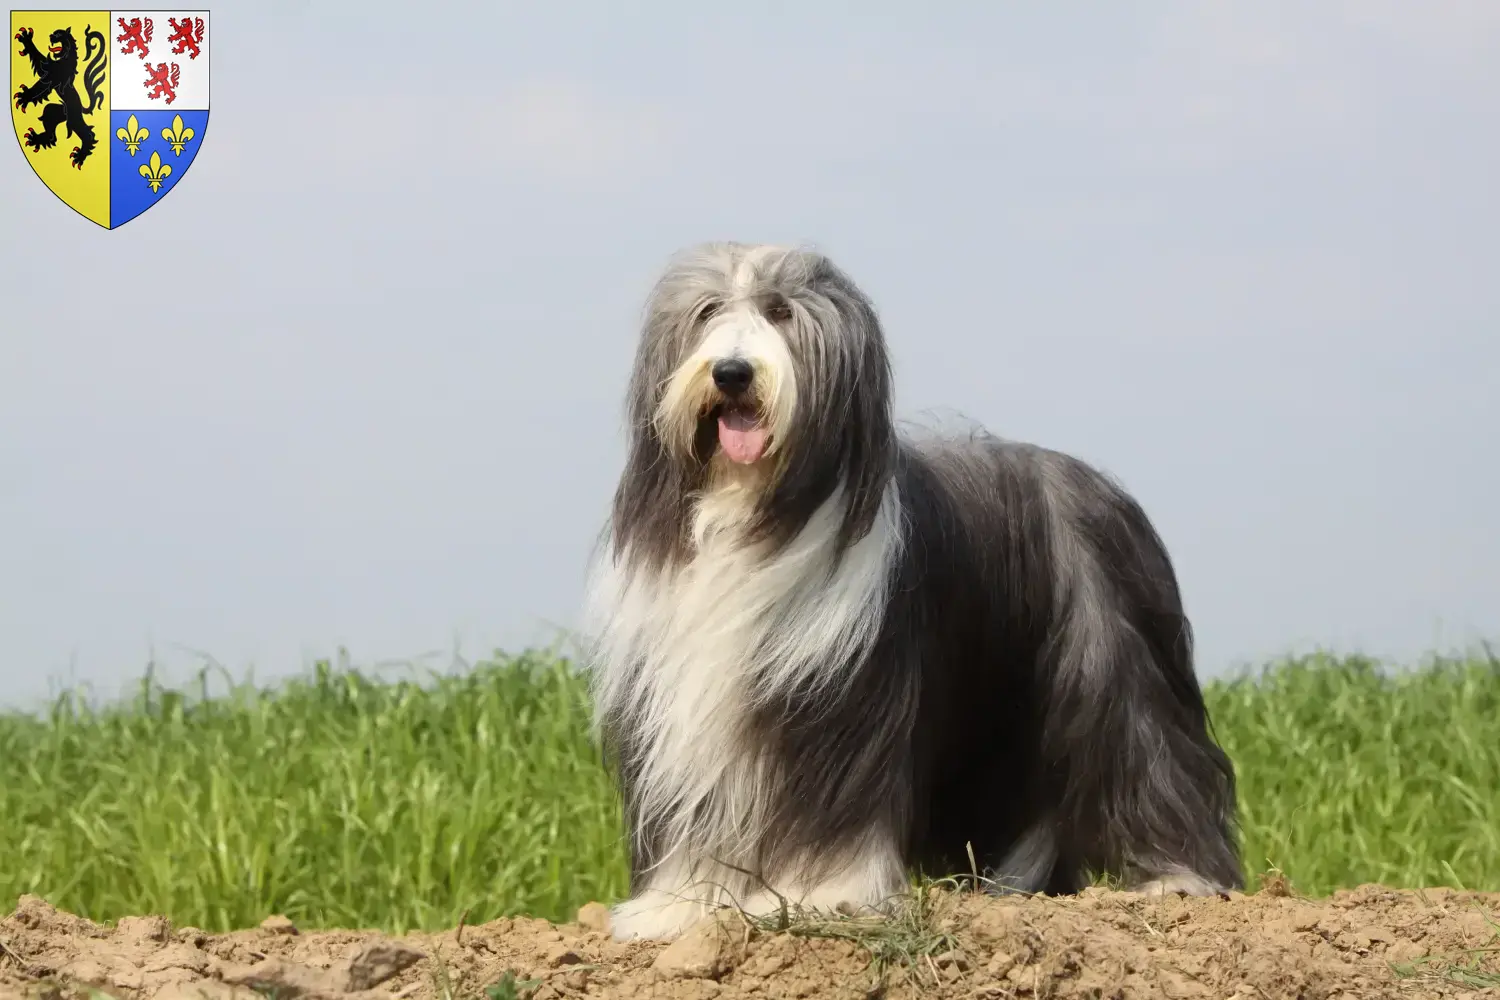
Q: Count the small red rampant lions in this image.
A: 3